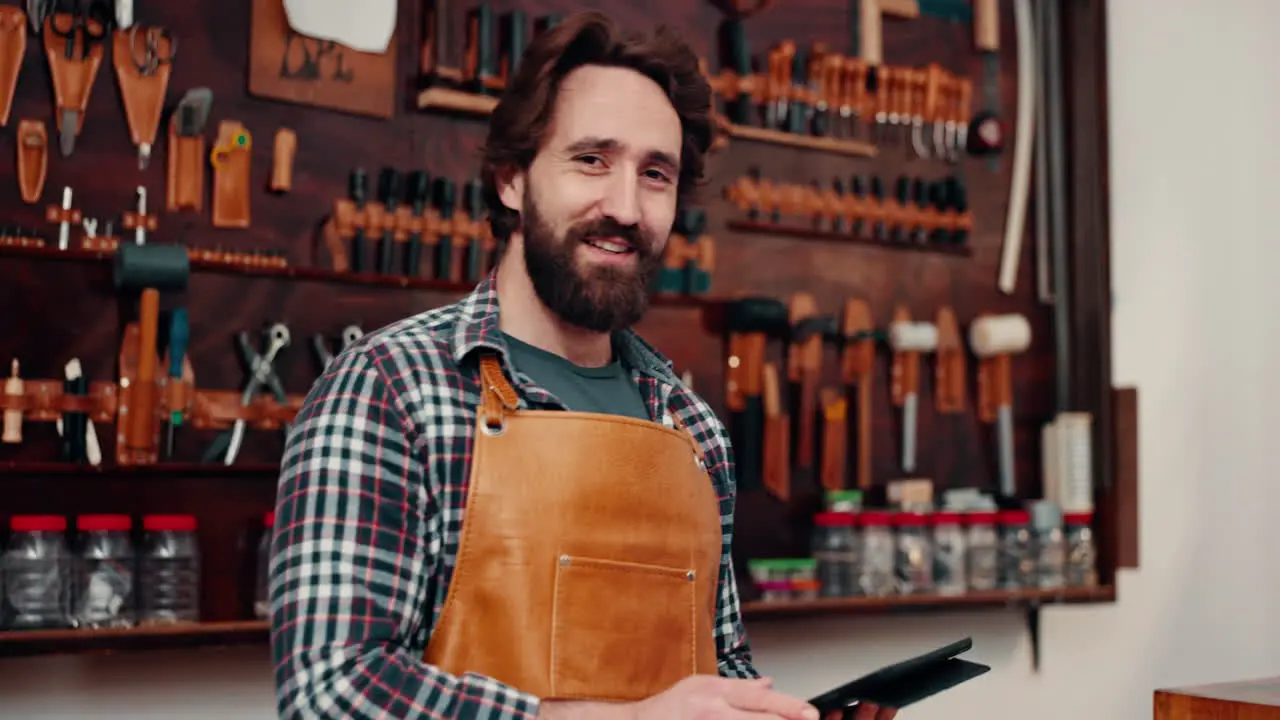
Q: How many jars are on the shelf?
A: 12